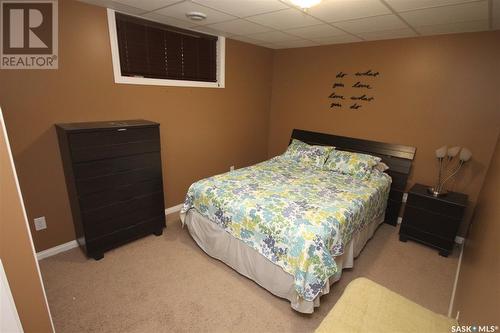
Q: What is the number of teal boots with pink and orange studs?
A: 0